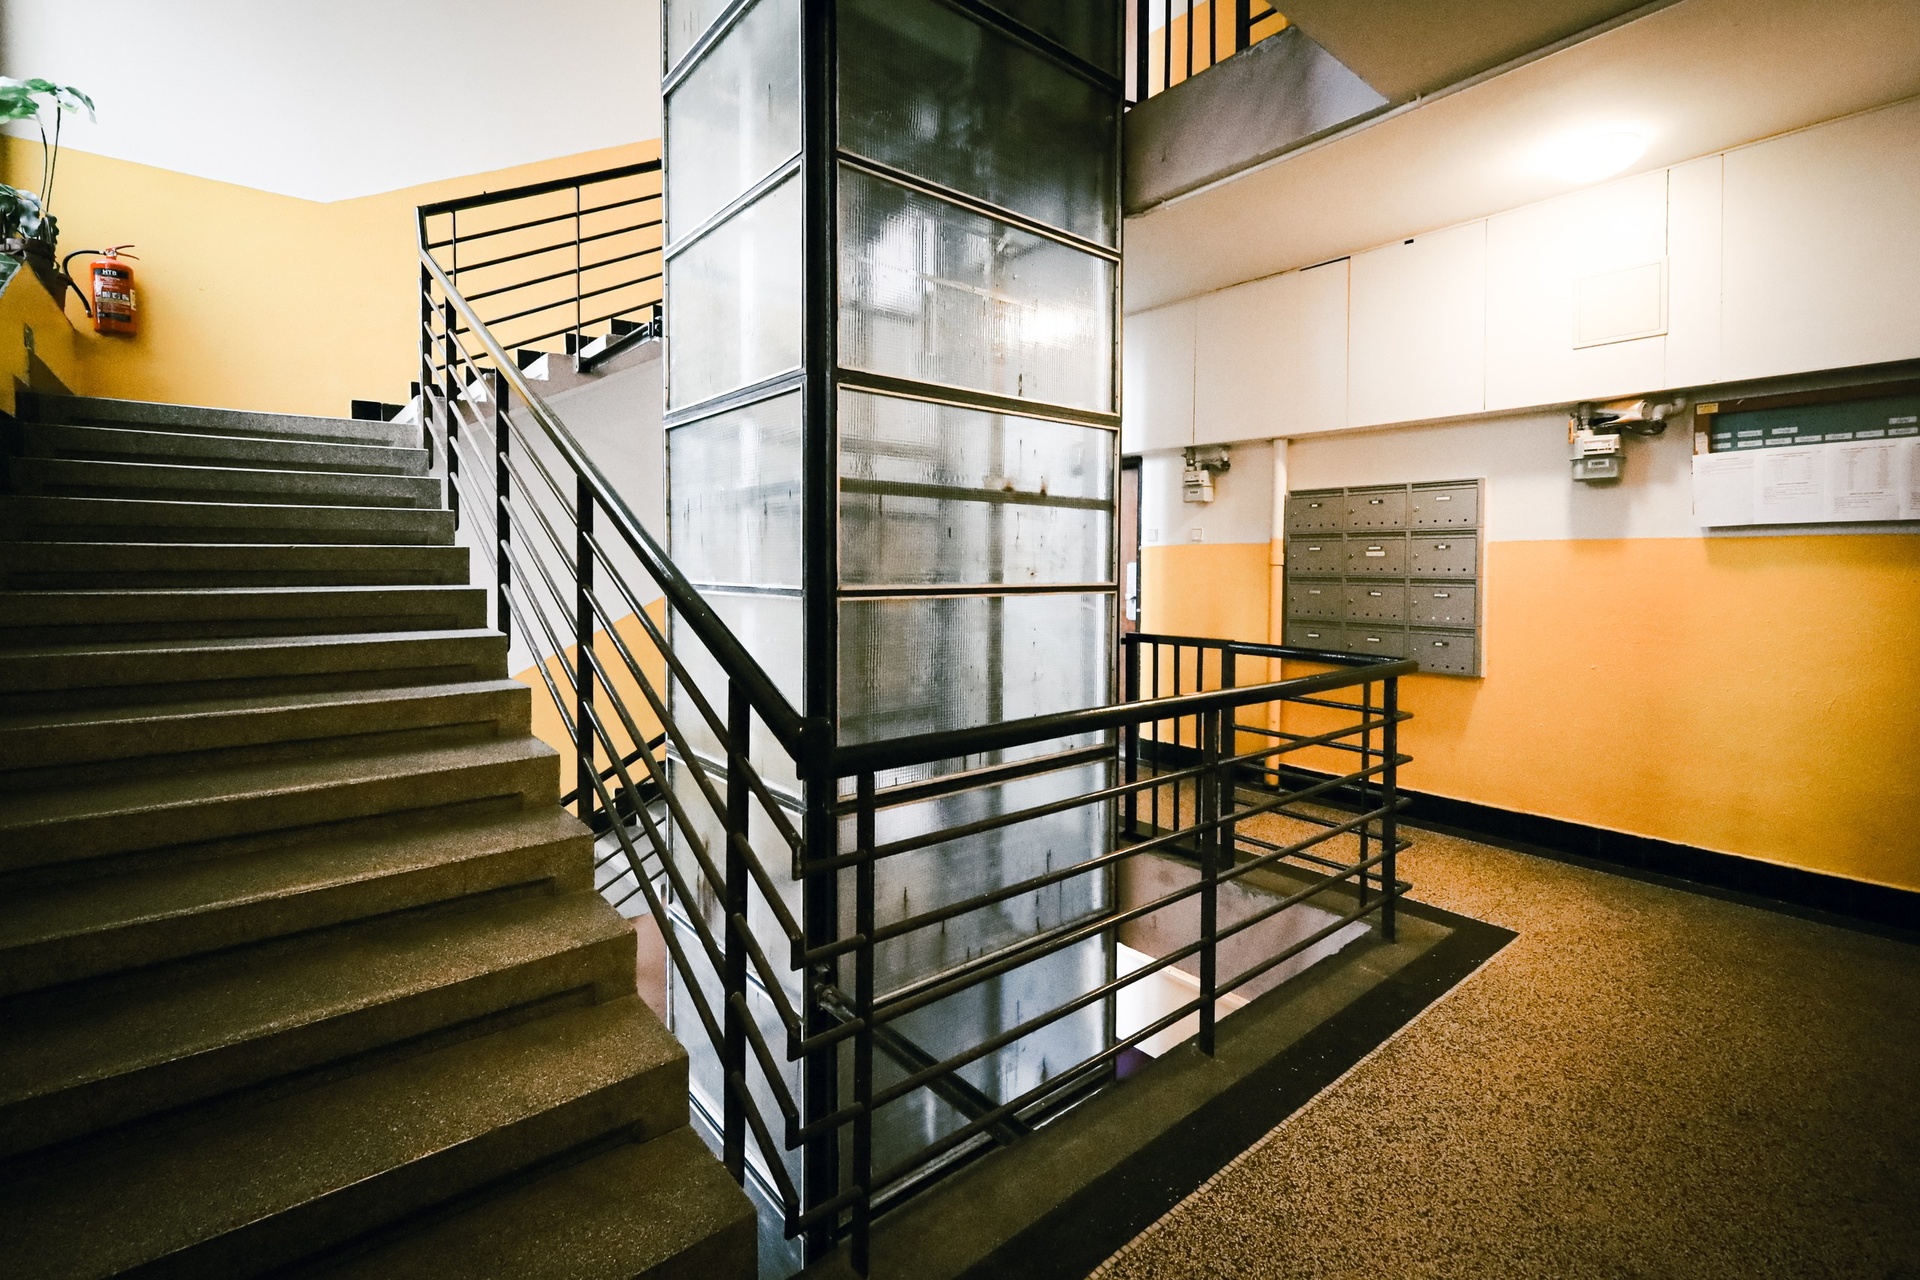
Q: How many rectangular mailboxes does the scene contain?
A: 12